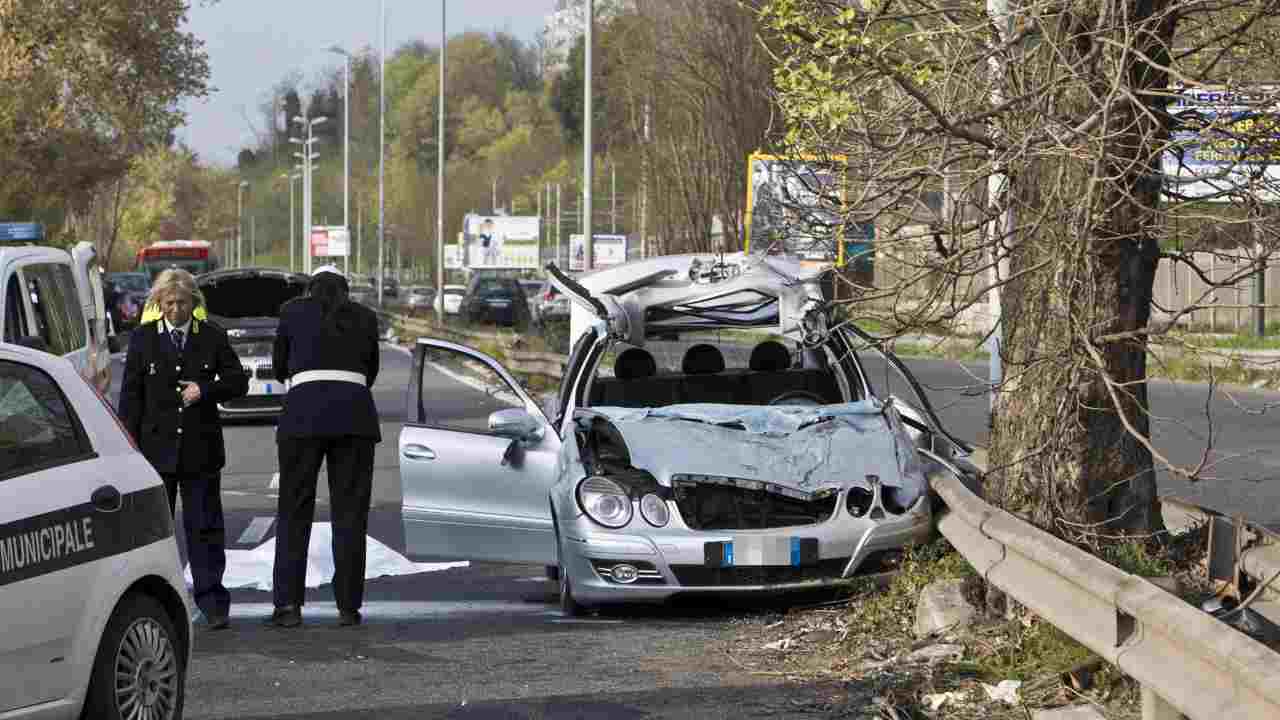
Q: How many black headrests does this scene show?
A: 3